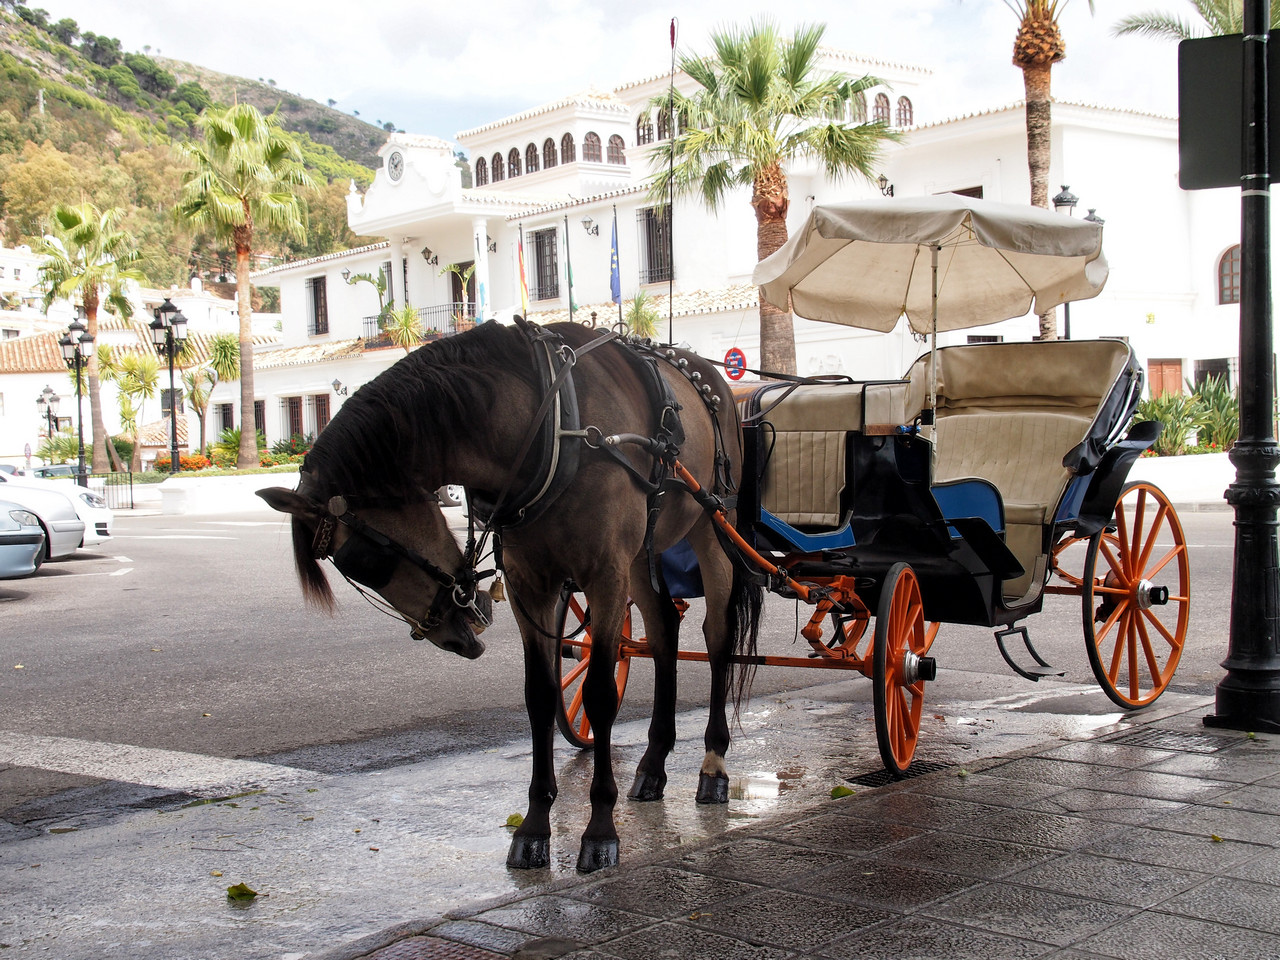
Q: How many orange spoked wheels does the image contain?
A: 4